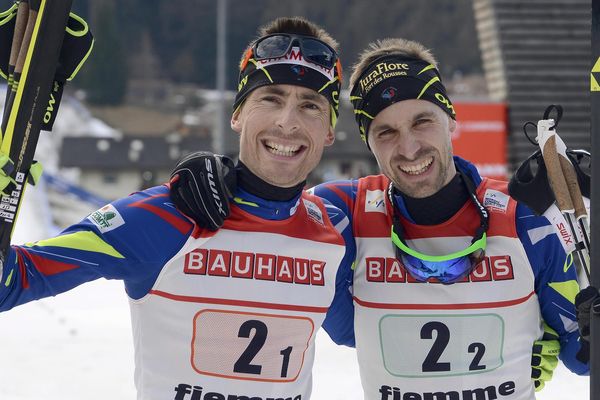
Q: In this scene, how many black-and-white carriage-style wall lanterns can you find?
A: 0